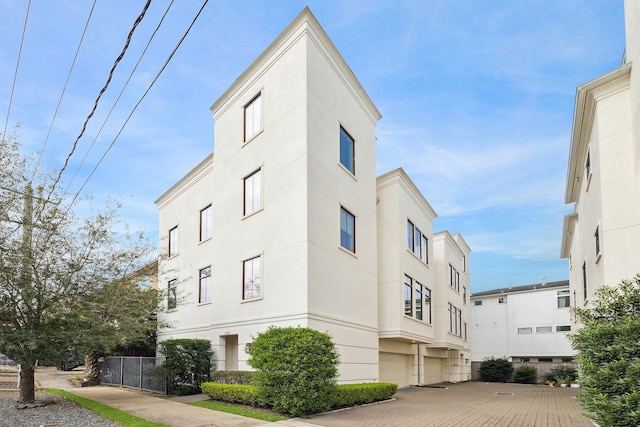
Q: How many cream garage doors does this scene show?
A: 2